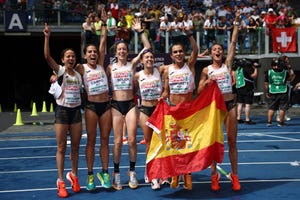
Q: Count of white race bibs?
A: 6